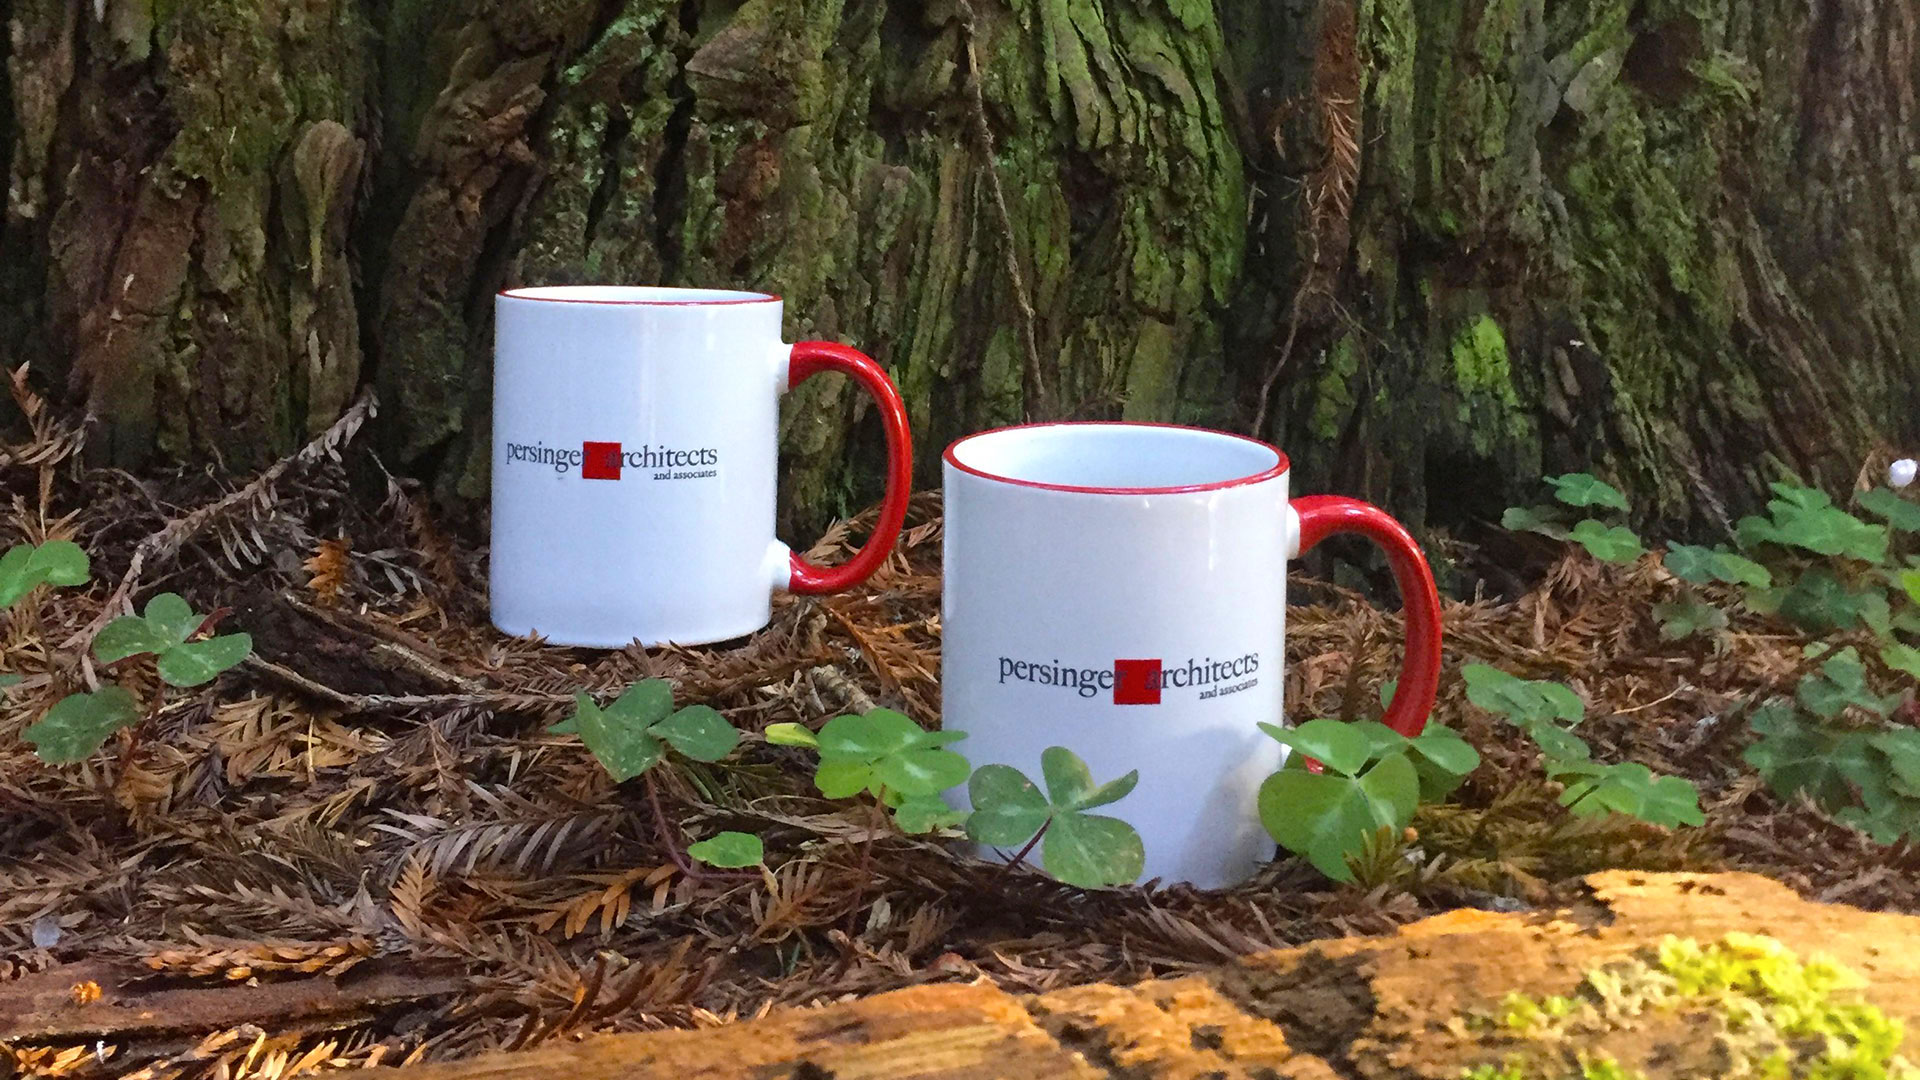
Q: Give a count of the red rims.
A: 2